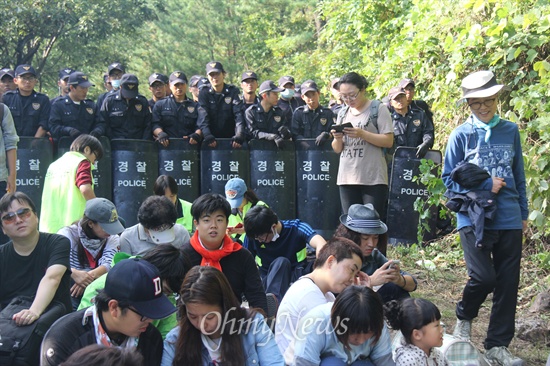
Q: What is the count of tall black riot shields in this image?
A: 8